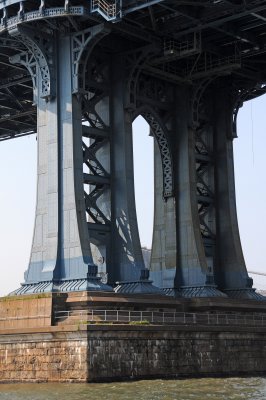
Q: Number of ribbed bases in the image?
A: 4